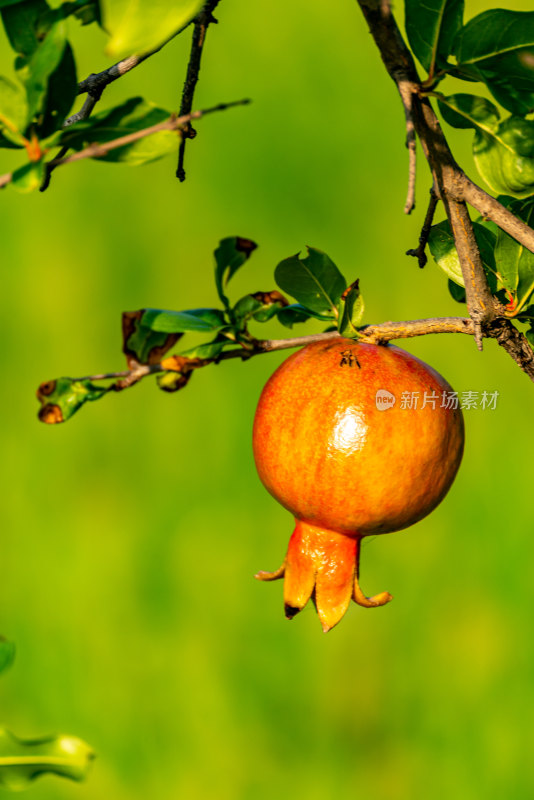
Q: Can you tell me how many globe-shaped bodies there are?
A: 1